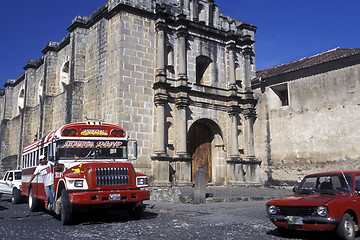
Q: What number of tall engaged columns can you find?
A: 8